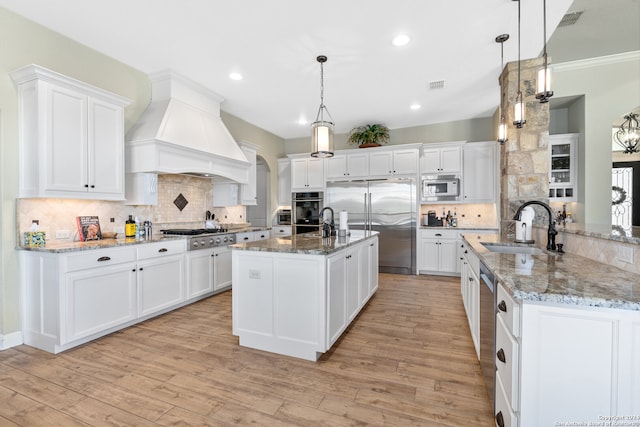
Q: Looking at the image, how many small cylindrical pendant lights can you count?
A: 3